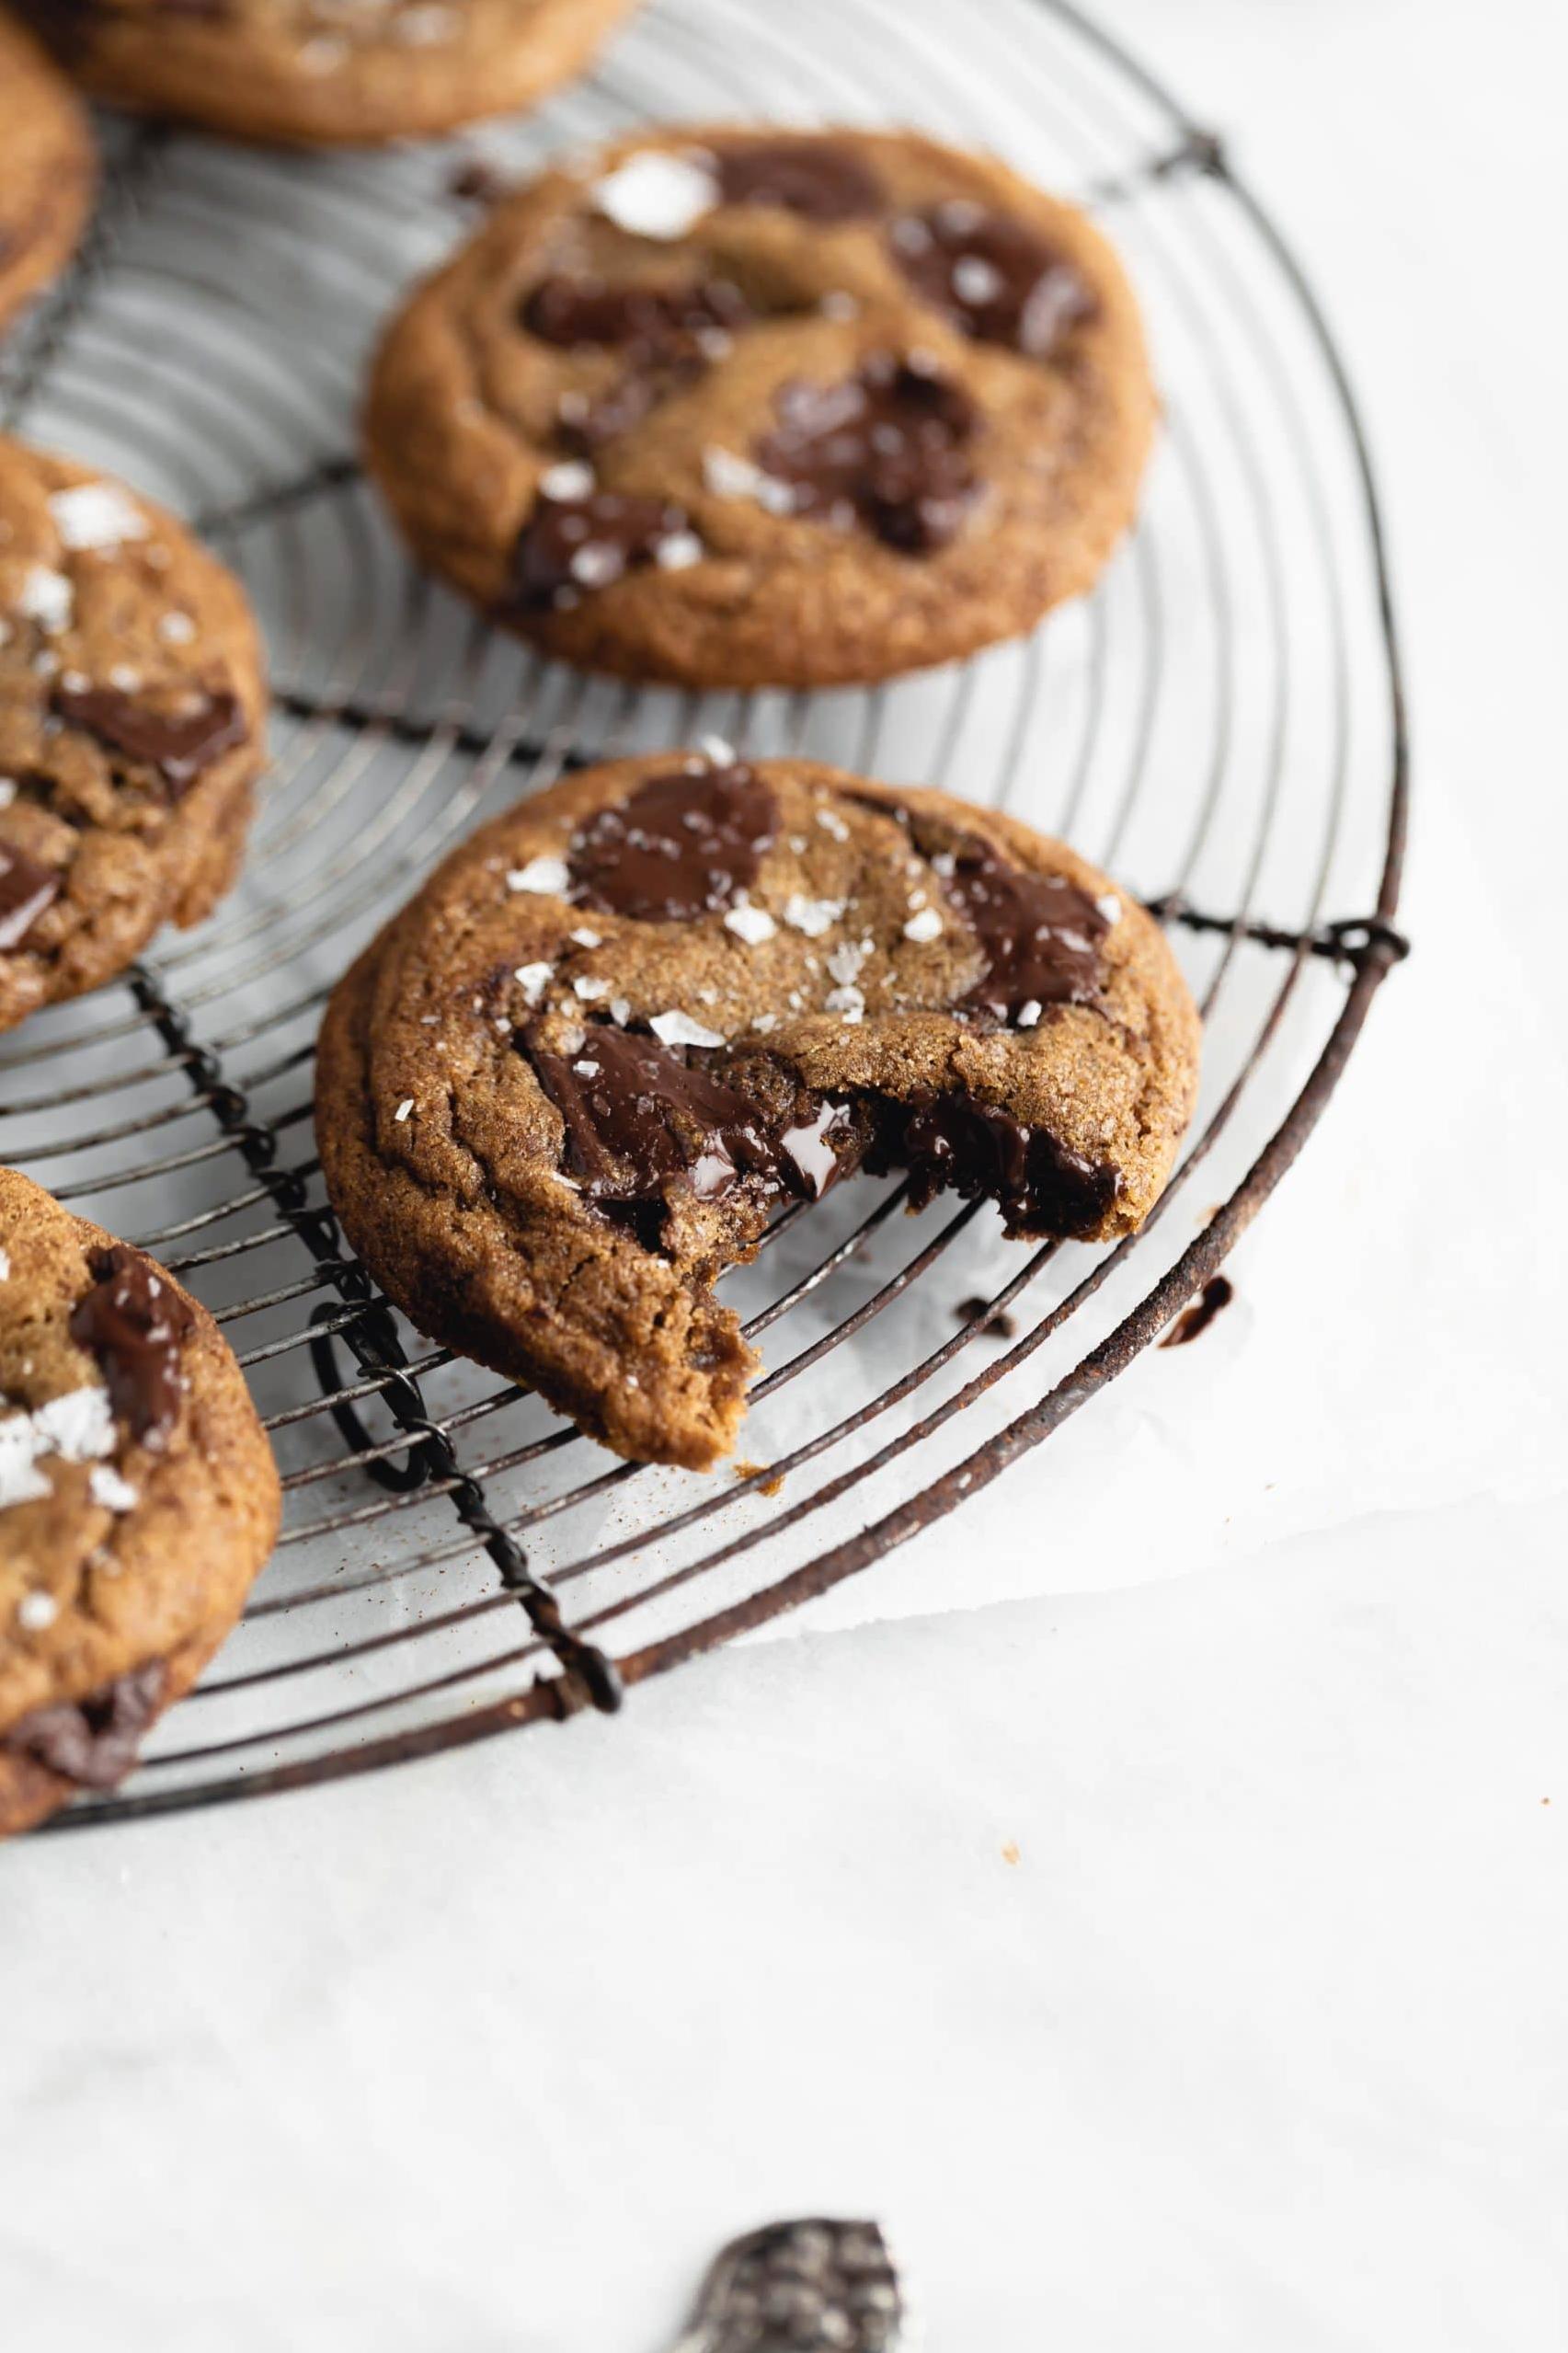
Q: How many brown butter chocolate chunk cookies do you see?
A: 6